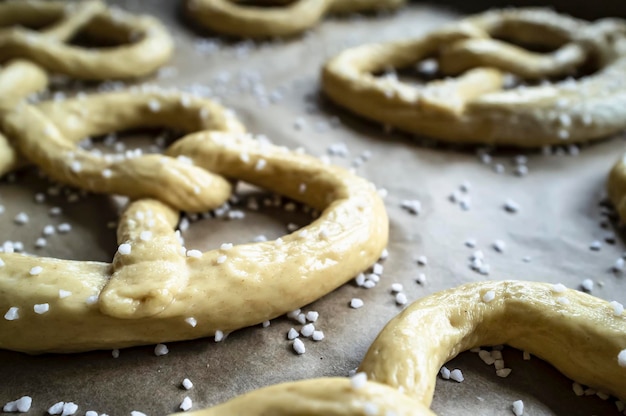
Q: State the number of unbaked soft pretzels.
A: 6